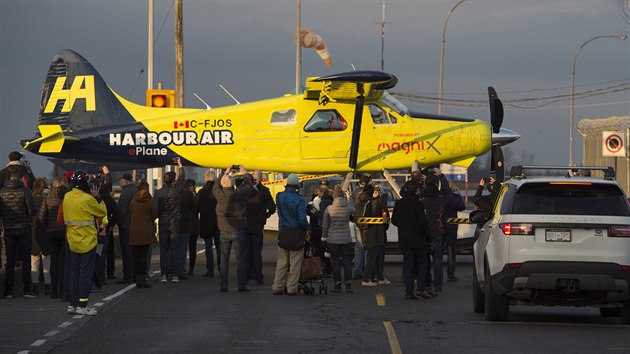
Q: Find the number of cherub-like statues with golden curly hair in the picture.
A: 0